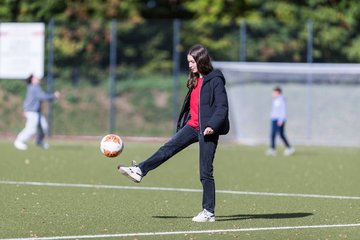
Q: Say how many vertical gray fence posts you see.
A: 5